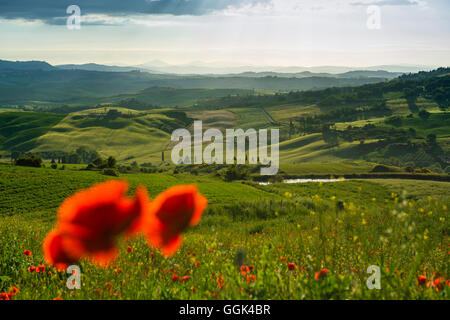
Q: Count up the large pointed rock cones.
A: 0